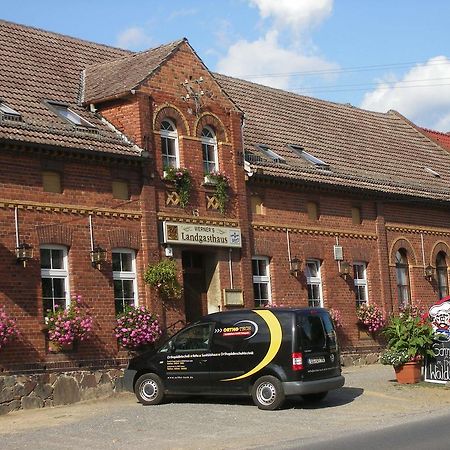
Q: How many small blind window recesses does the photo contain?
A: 5